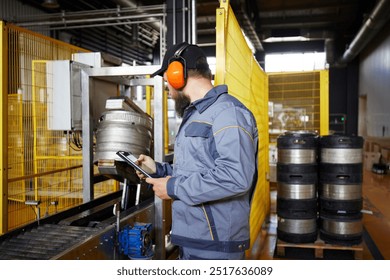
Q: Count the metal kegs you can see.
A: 7